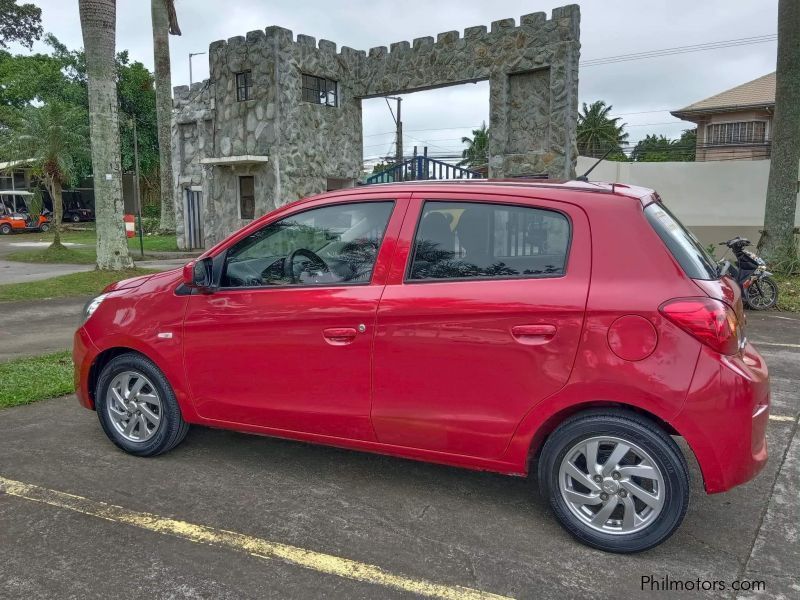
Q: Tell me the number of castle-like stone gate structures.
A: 1